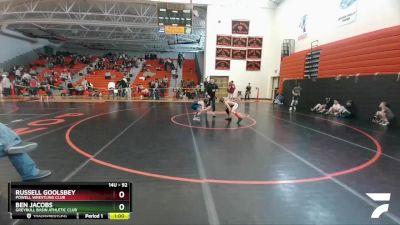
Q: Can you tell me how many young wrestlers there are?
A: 2